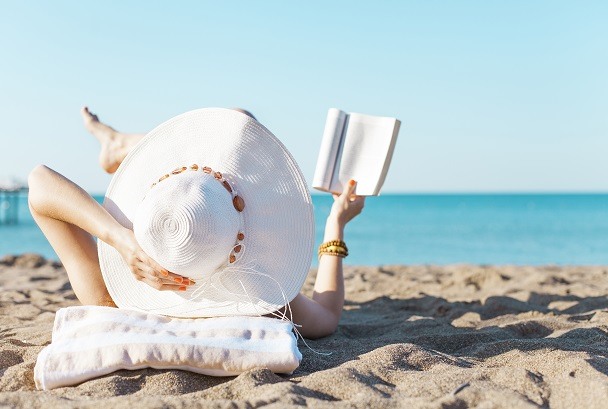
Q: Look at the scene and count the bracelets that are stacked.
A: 3